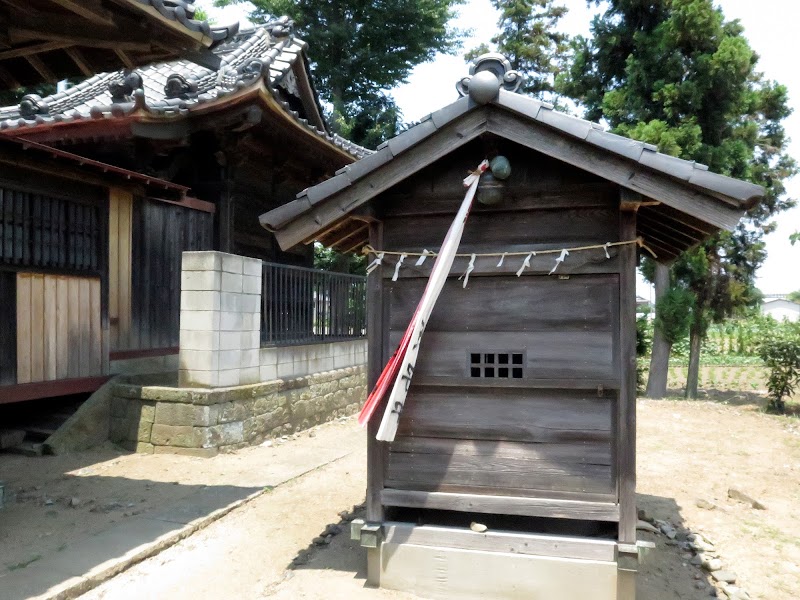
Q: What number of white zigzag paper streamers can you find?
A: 8